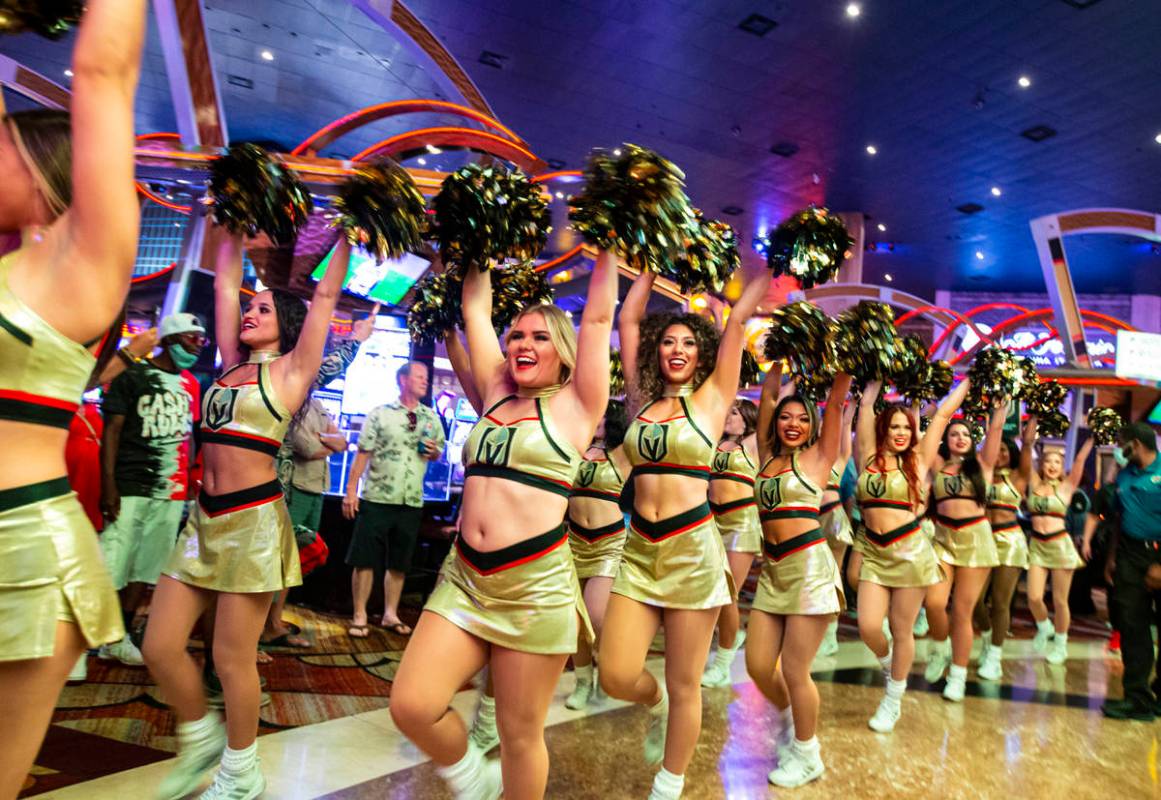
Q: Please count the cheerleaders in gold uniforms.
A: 12